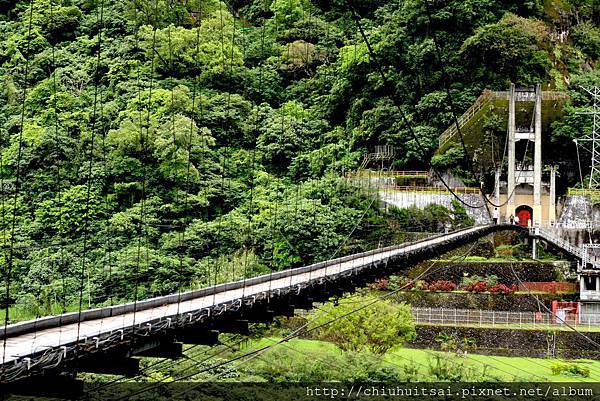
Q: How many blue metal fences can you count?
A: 0